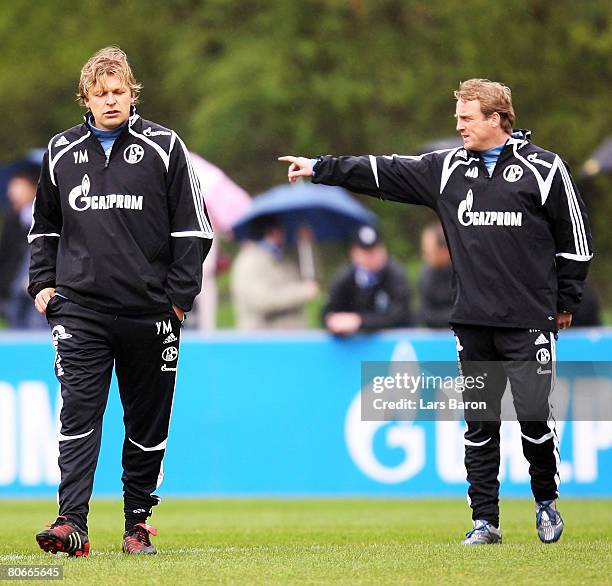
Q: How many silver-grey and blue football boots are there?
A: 2